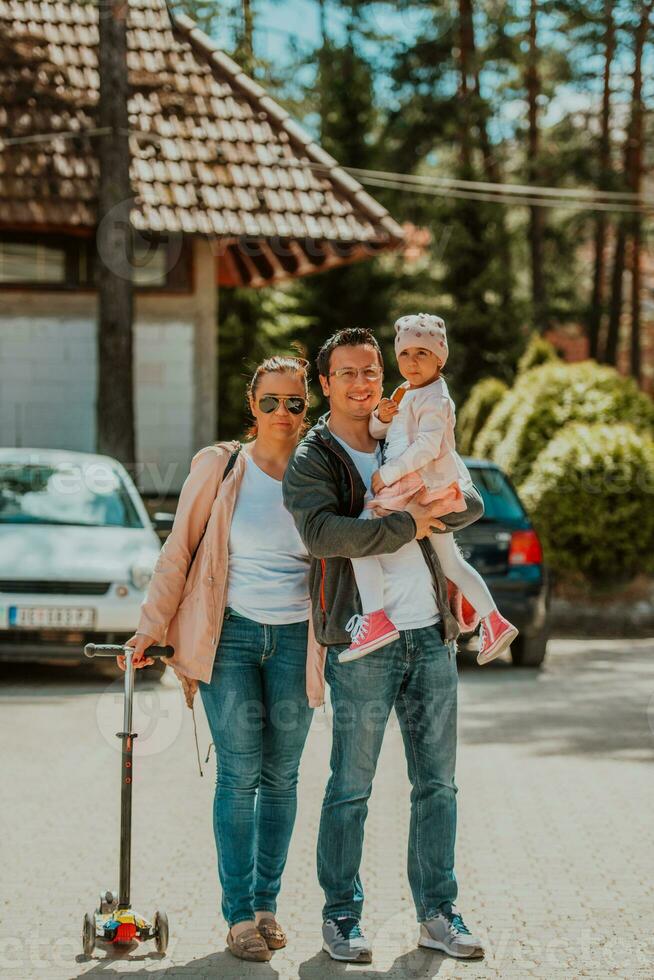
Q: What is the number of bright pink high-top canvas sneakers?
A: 2